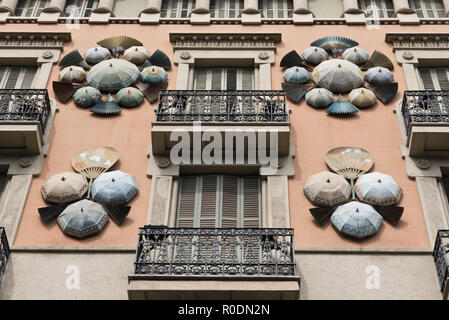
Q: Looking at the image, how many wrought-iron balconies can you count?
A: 6